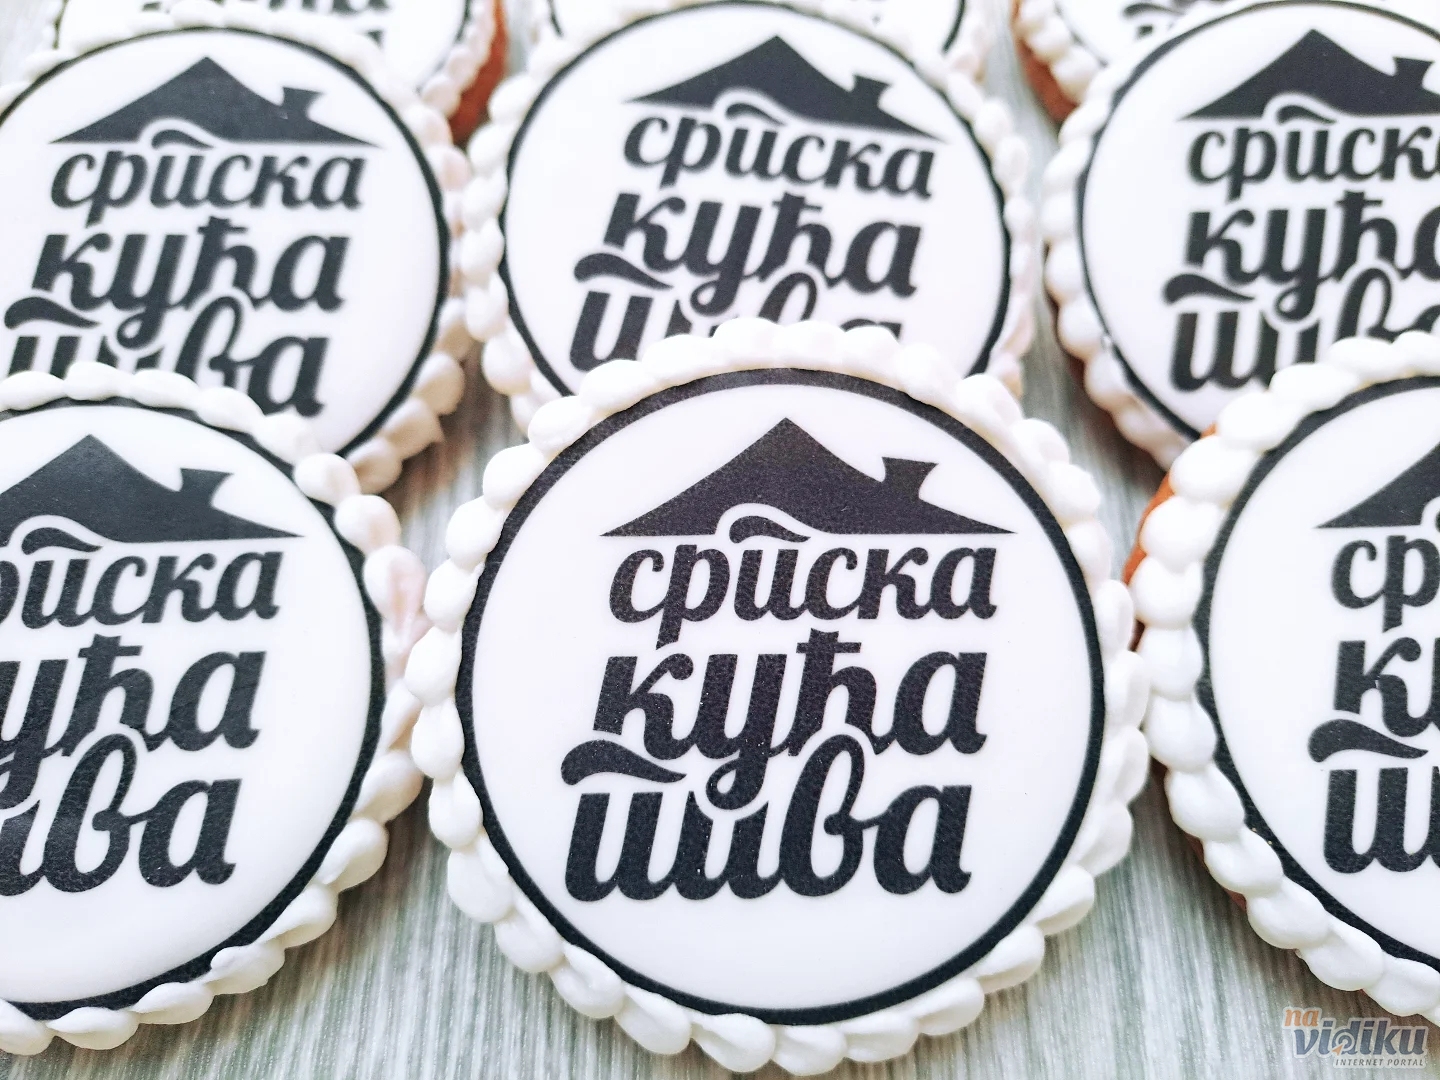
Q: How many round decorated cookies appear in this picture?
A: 9